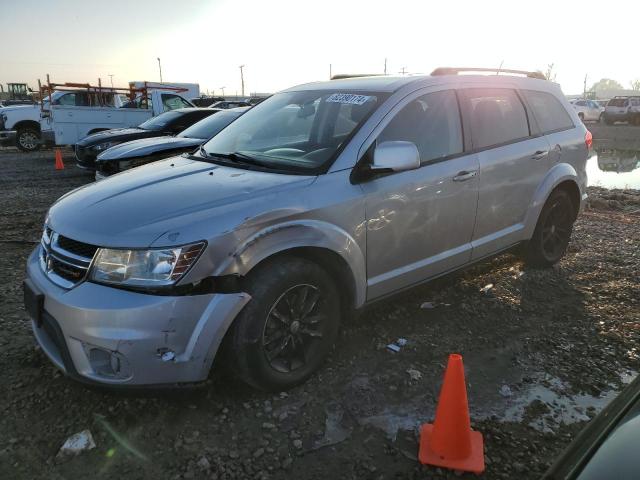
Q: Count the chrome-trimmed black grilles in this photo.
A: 1